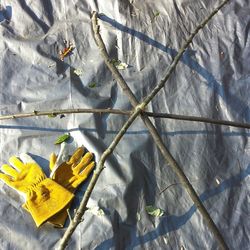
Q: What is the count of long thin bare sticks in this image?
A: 3